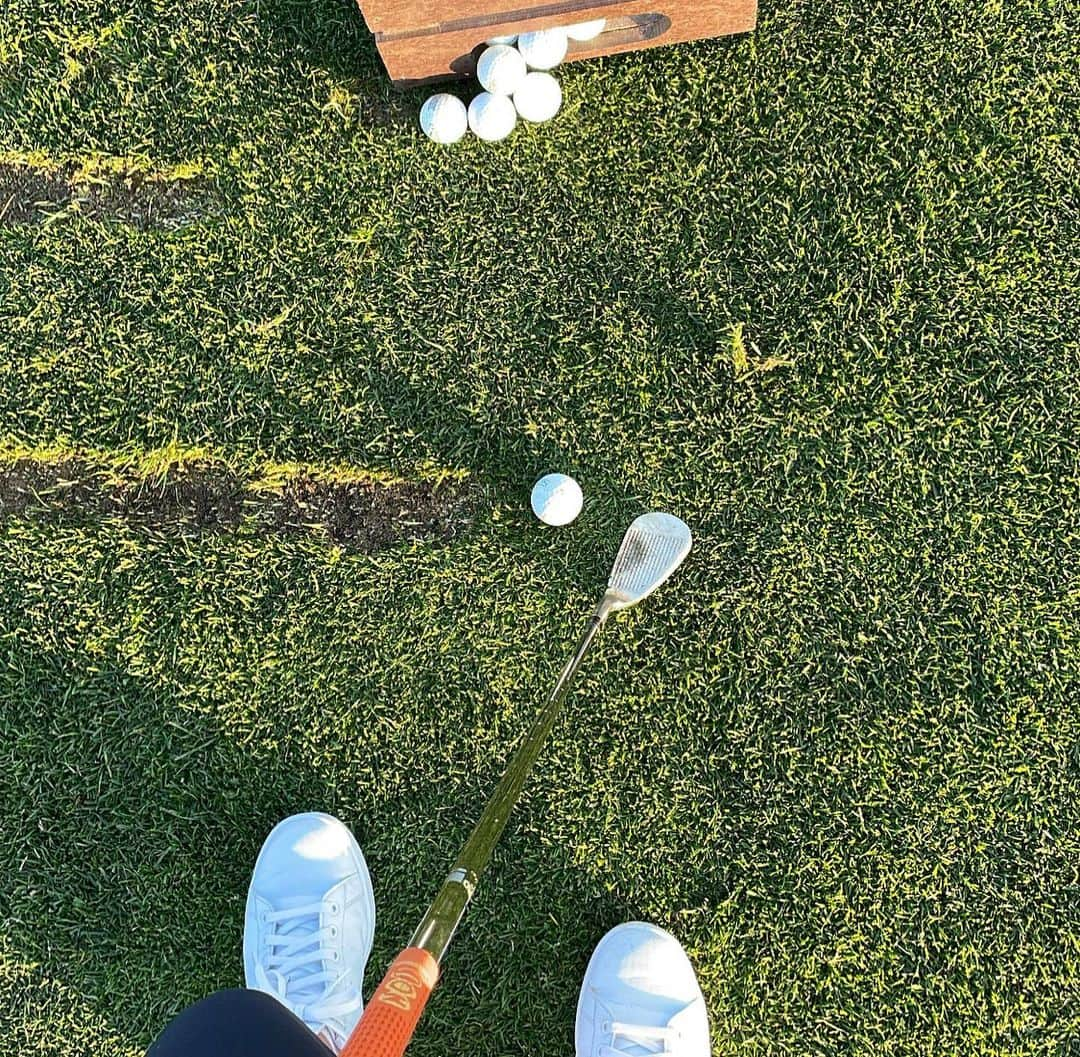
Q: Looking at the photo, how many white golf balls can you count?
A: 8